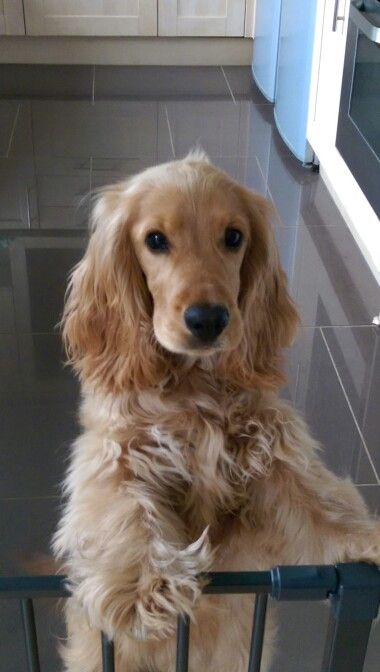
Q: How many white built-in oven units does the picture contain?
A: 1